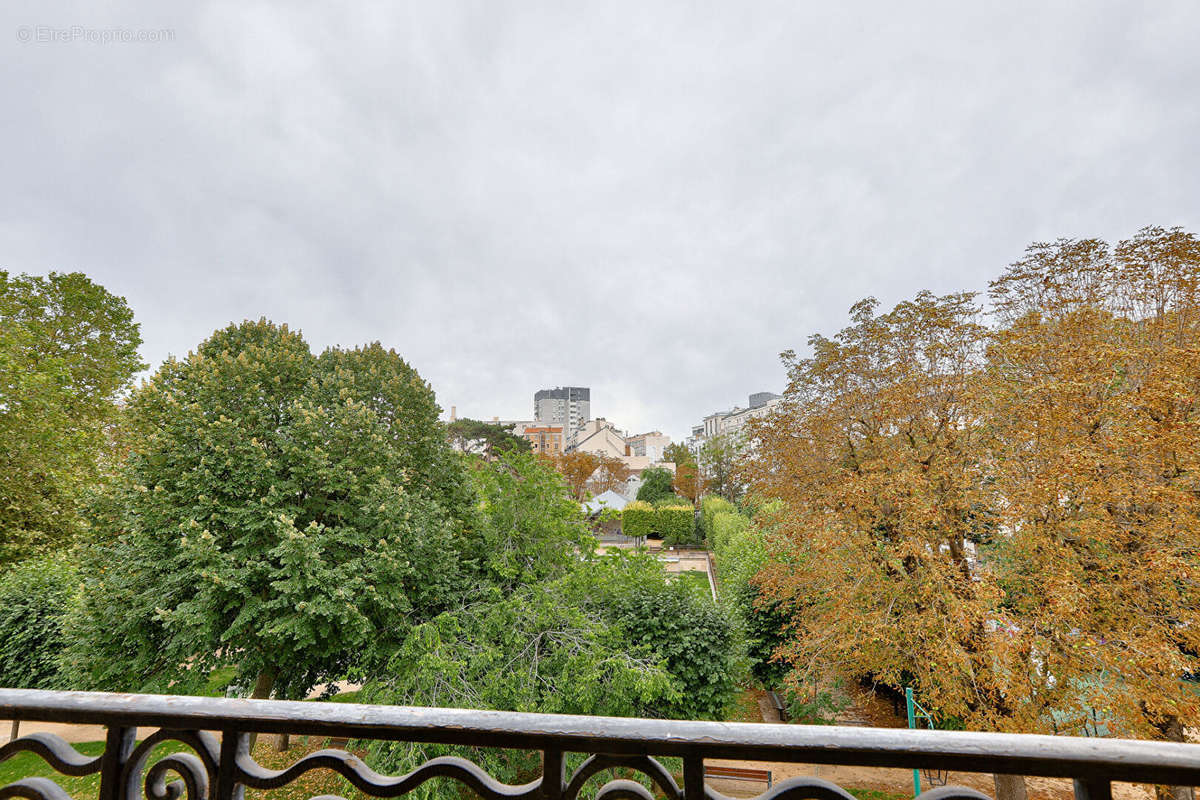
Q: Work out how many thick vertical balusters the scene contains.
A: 5